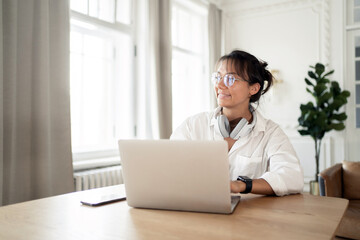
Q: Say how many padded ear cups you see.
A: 2